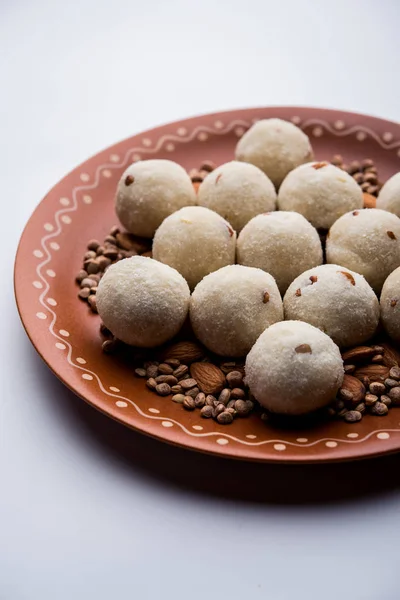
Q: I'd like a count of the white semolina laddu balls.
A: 13